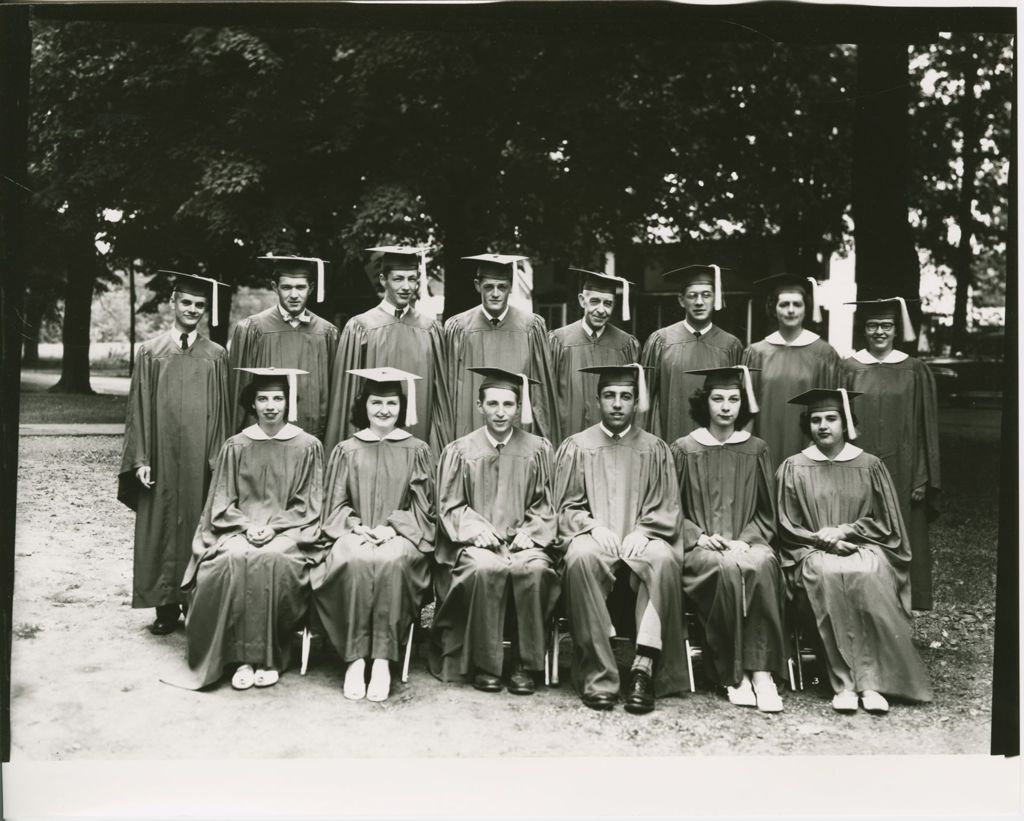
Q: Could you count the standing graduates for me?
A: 8